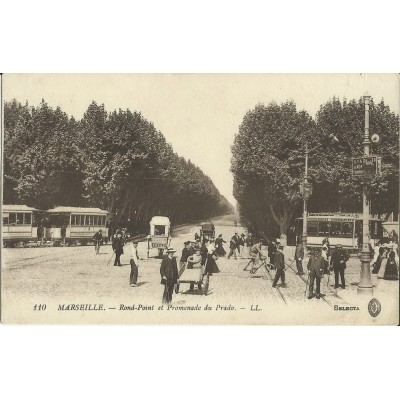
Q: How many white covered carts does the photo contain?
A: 1